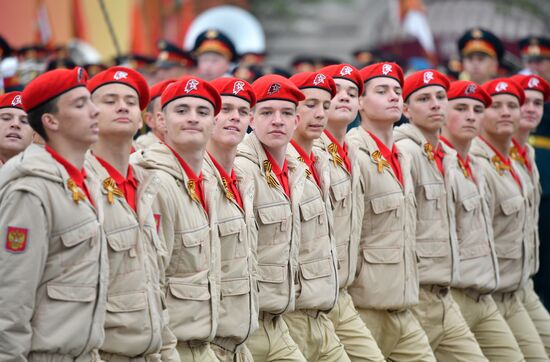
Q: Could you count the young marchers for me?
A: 14